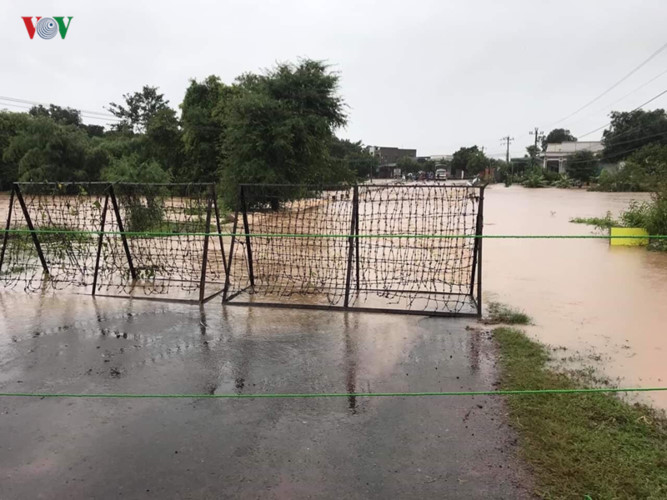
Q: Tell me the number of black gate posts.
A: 12